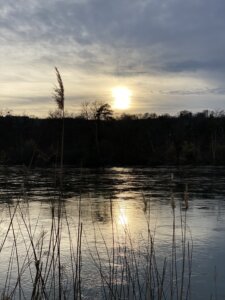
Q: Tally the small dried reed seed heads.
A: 3